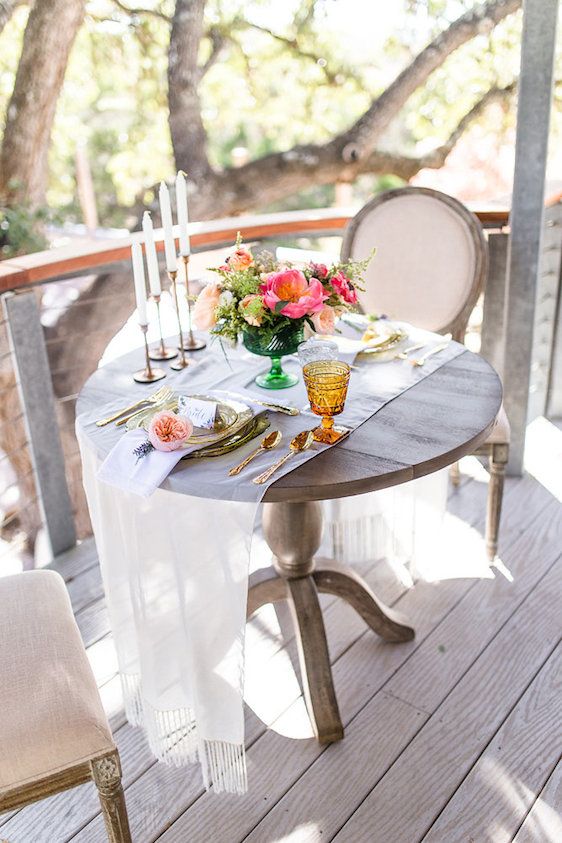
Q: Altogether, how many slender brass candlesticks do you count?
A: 4